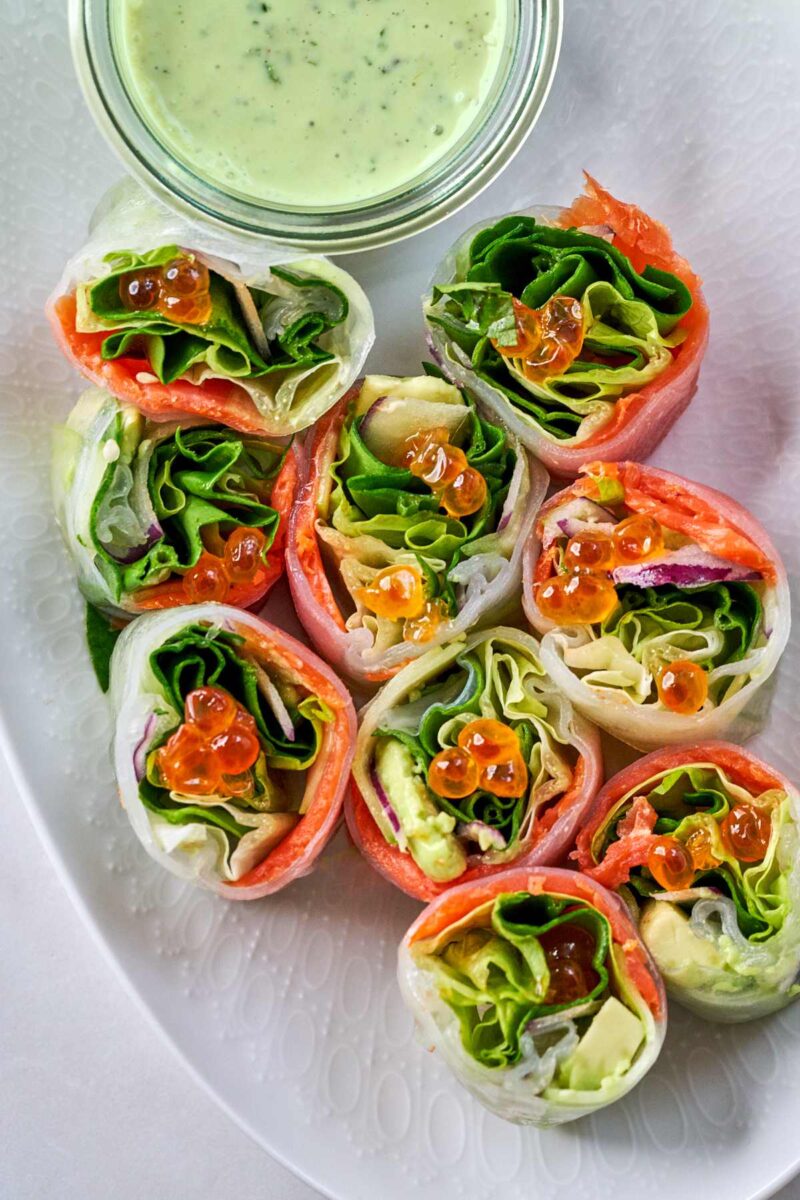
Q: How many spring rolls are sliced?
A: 9